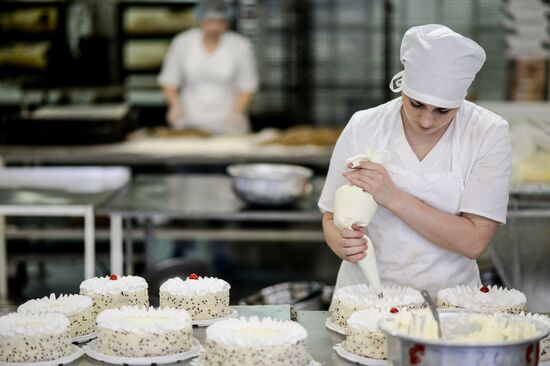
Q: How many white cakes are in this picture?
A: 10